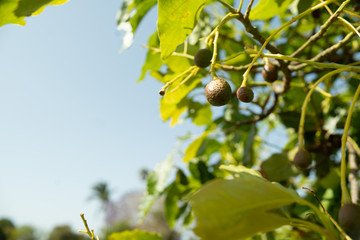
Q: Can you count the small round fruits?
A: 6